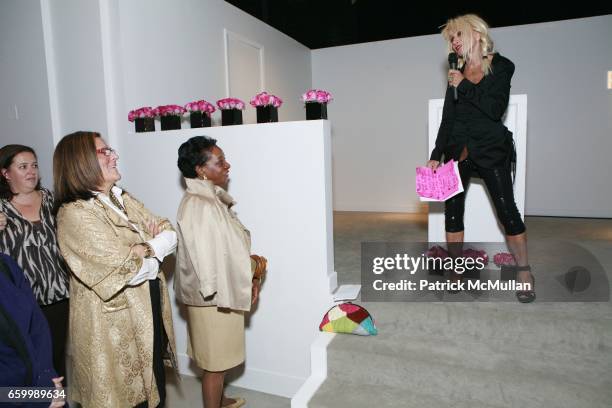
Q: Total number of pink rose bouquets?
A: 9